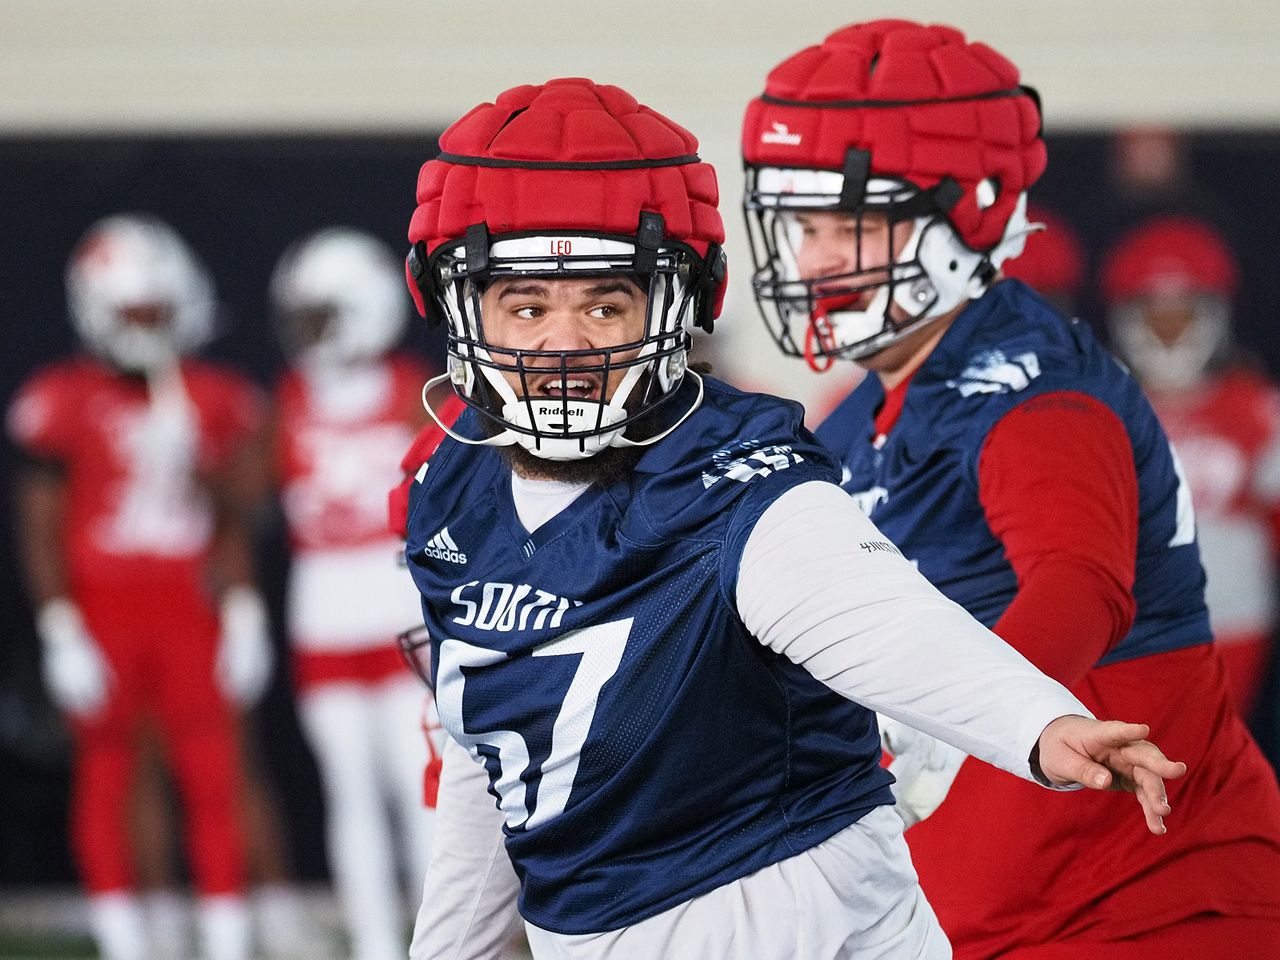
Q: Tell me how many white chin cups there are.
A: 2